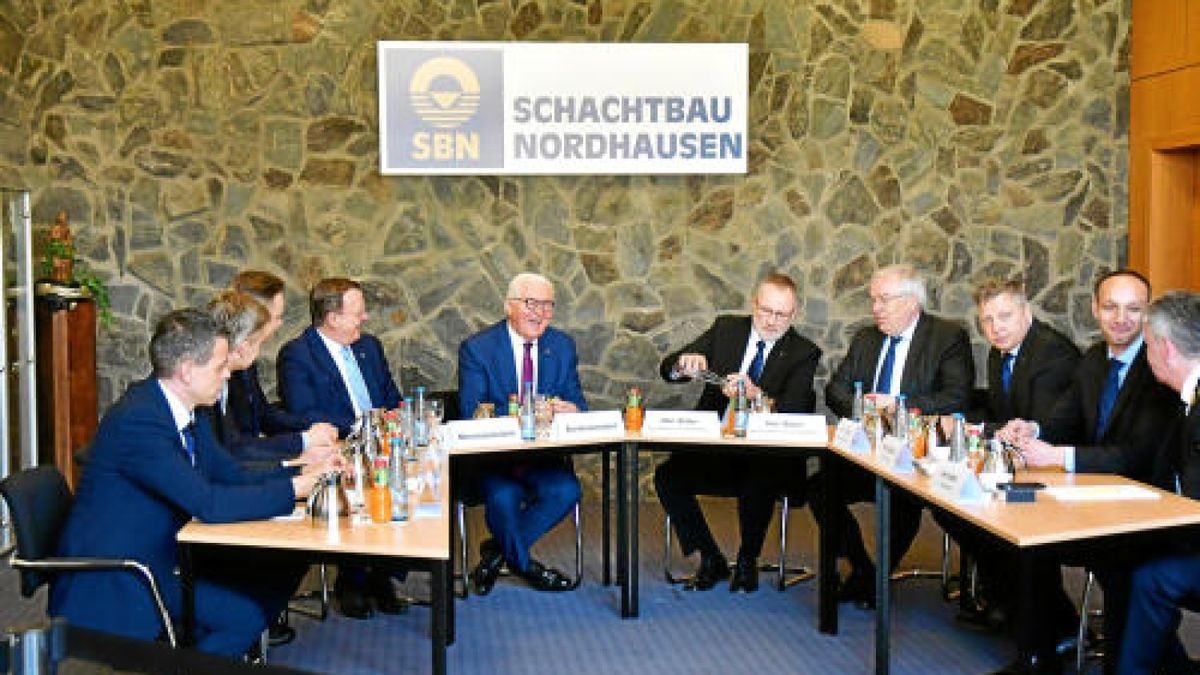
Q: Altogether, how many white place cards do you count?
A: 7